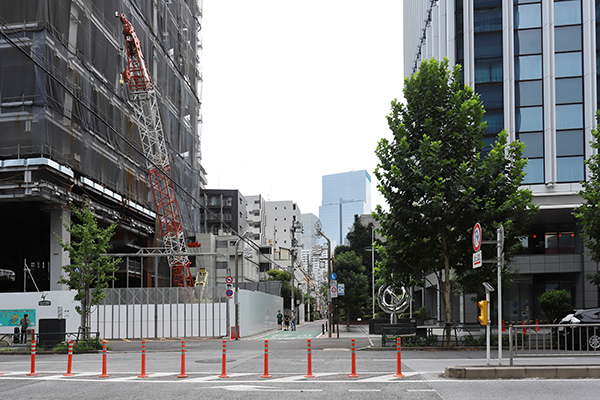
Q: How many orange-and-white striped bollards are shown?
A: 10